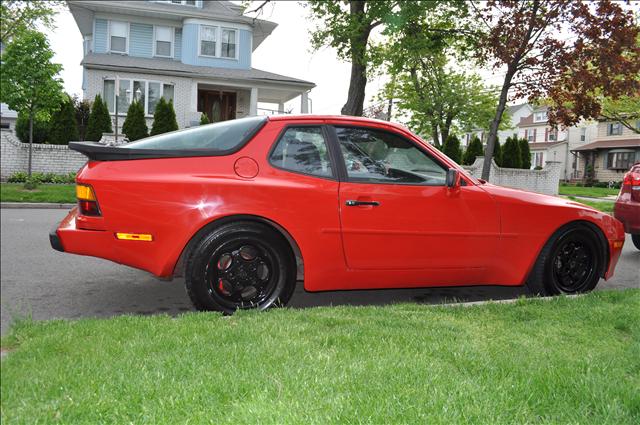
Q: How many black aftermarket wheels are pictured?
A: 2